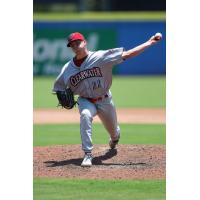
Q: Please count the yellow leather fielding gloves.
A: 0